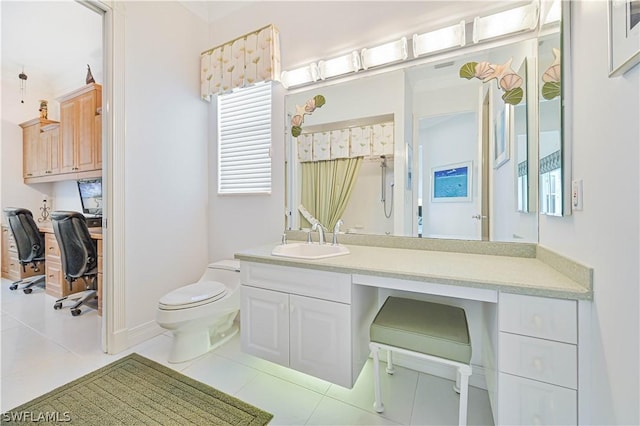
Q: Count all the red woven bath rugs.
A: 0